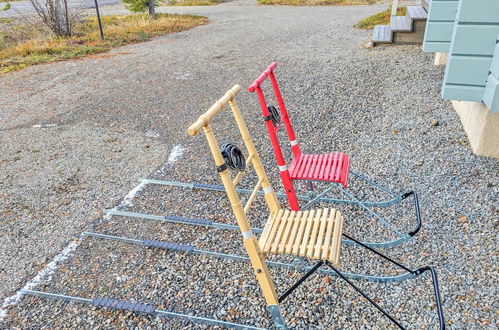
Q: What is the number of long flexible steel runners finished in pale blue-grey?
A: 4